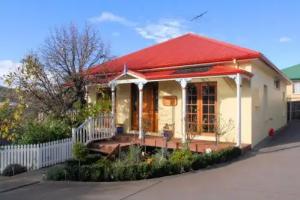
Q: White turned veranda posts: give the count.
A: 4